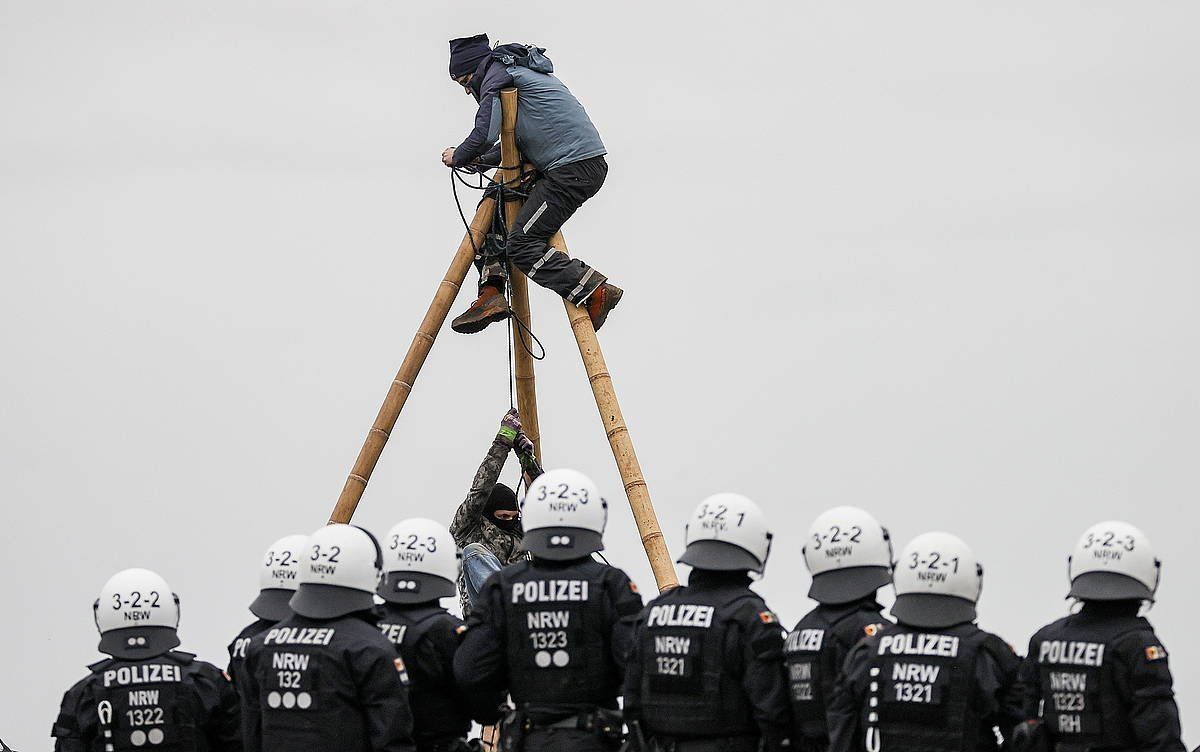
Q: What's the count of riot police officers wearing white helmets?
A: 9